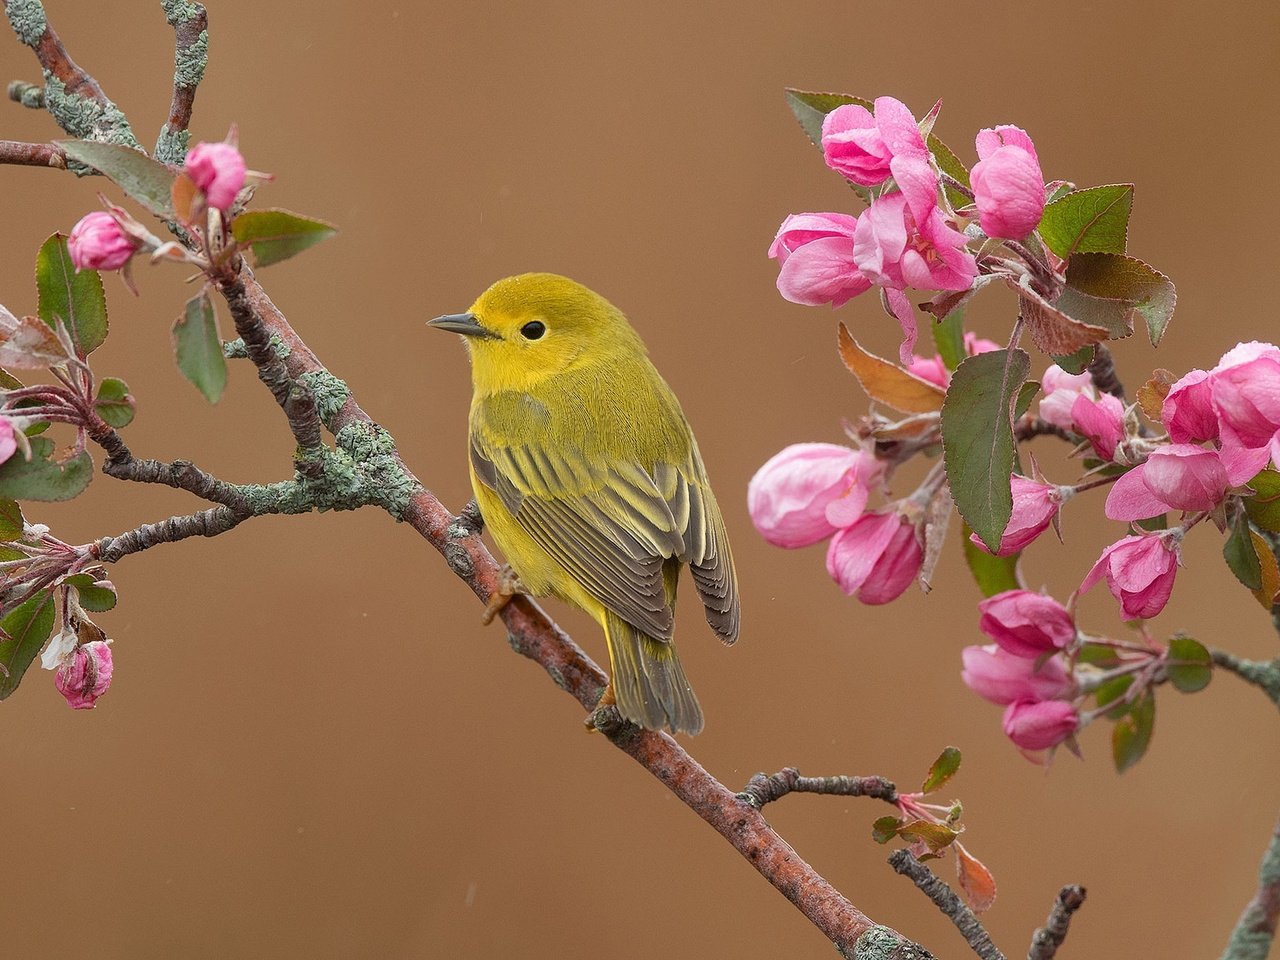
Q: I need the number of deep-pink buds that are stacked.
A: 3